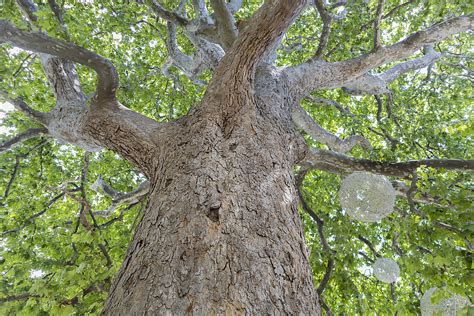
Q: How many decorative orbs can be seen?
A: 3